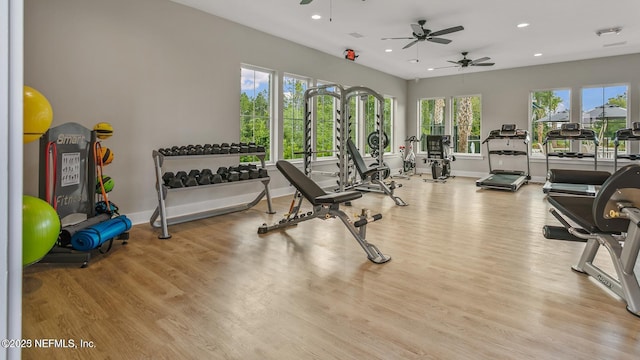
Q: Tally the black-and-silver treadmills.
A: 3